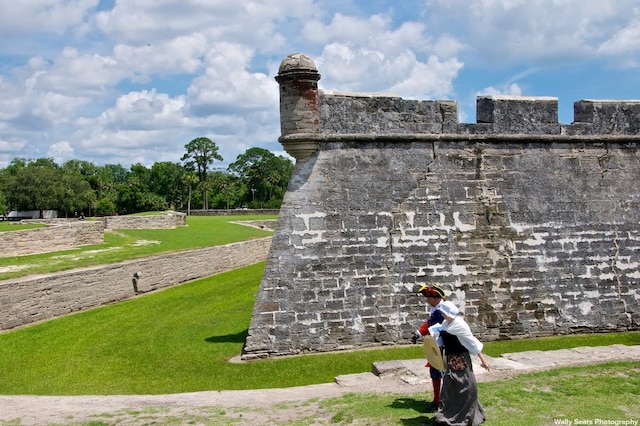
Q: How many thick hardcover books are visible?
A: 0